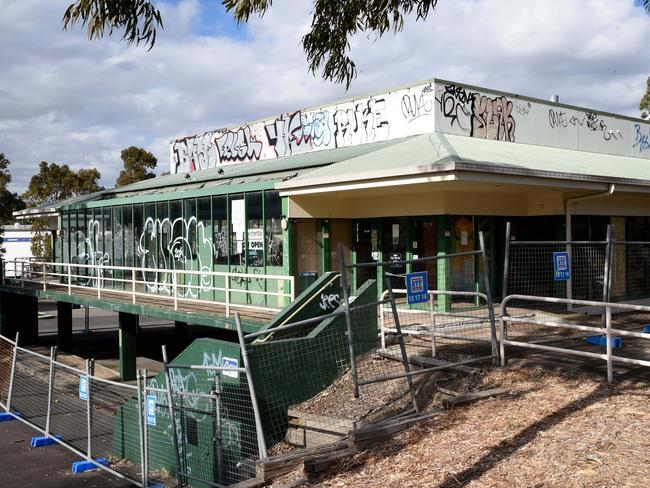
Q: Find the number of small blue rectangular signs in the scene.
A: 4